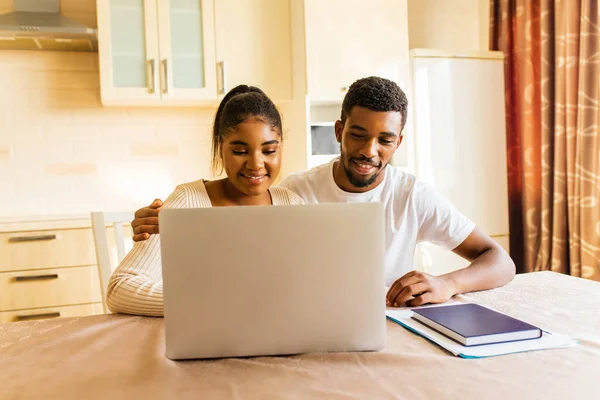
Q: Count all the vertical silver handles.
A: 3